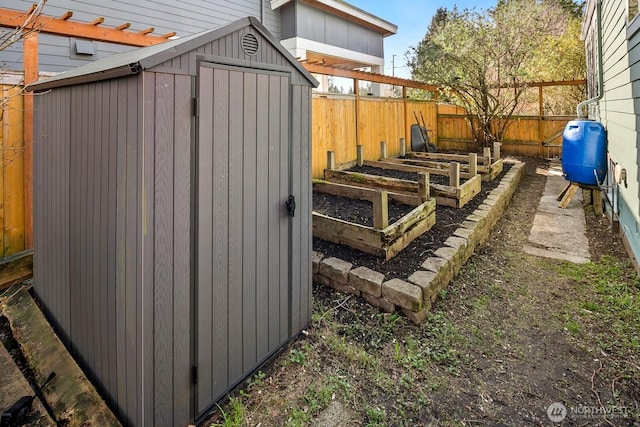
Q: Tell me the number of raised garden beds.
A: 3